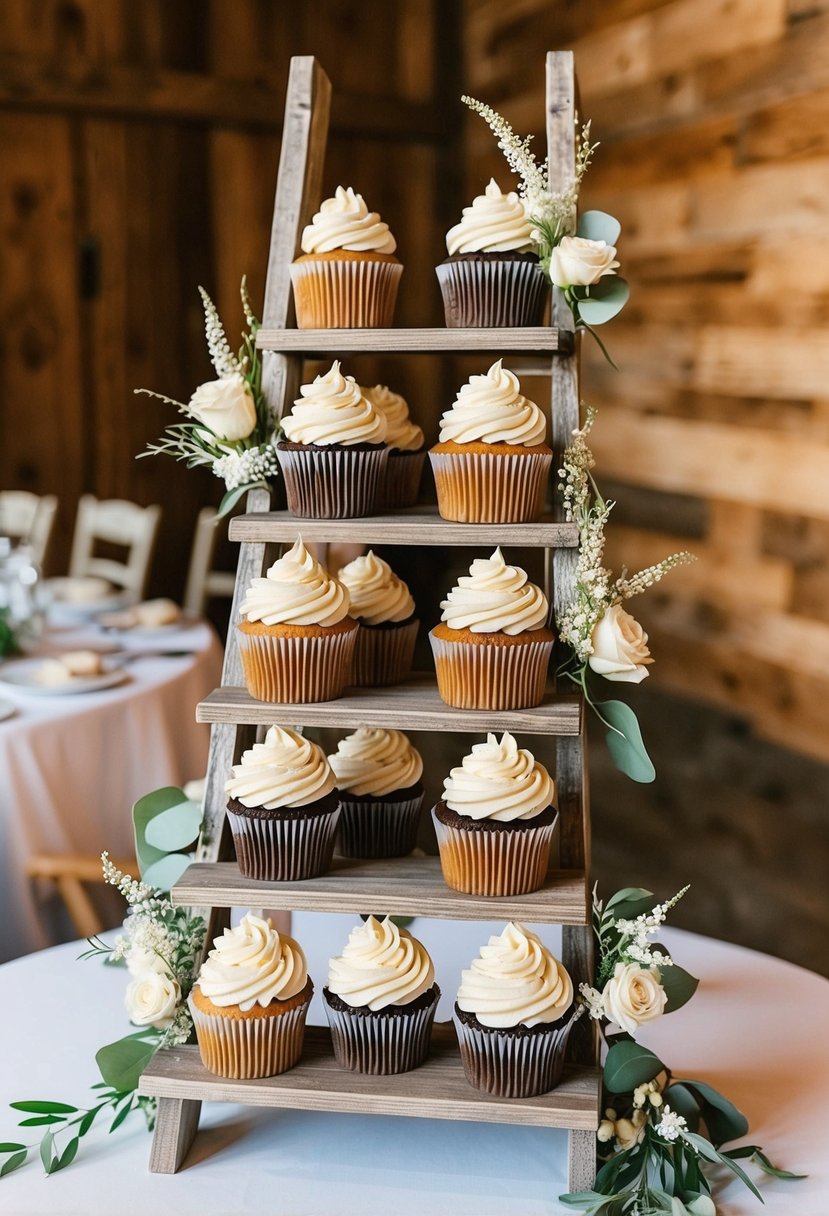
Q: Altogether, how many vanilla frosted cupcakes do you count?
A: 14